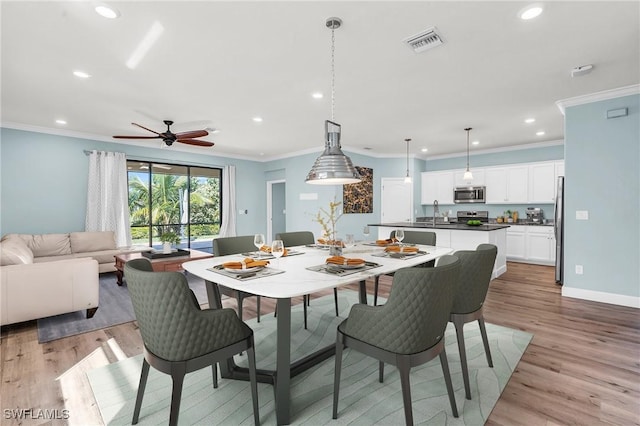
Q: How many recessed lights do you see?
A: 10